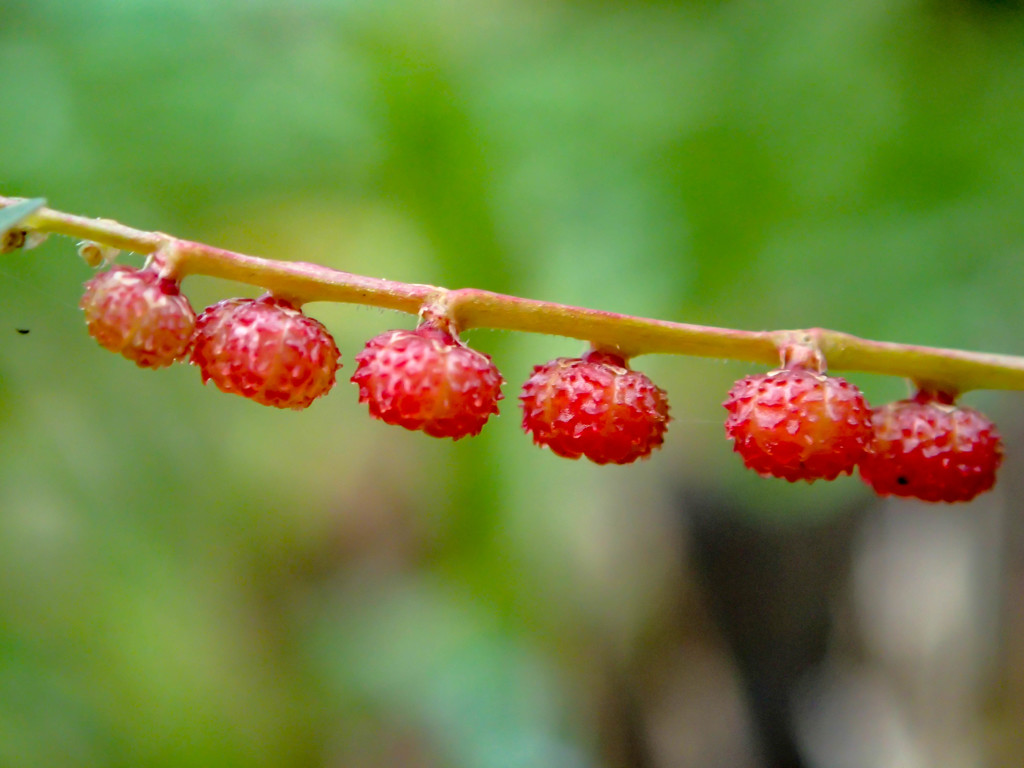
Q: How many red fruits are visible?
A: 6